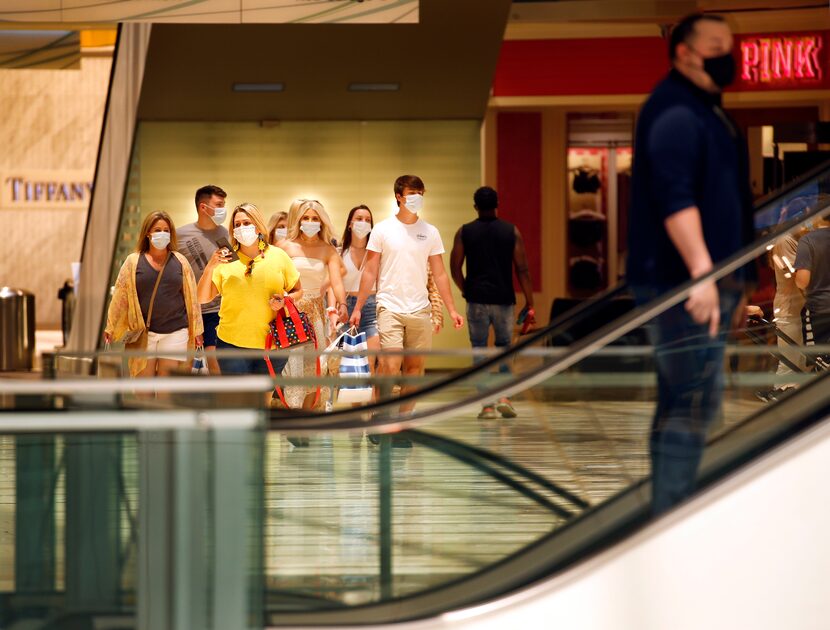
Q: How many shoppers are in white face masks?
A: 7